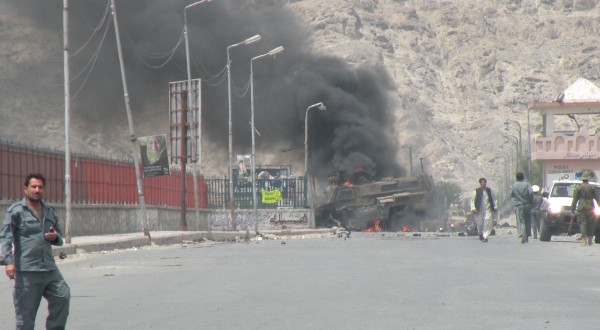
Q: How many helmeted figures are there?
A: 2